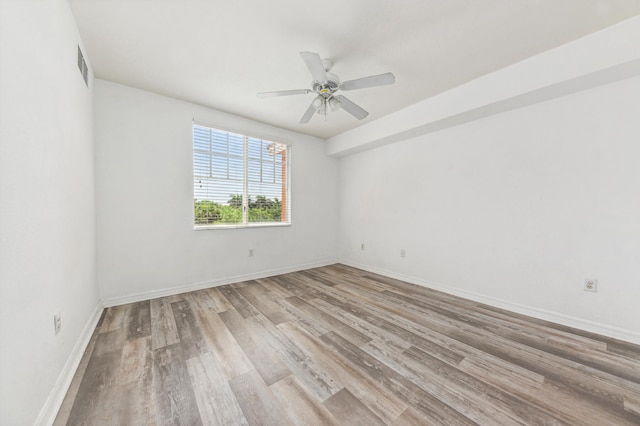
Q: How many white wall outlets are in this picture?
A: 5